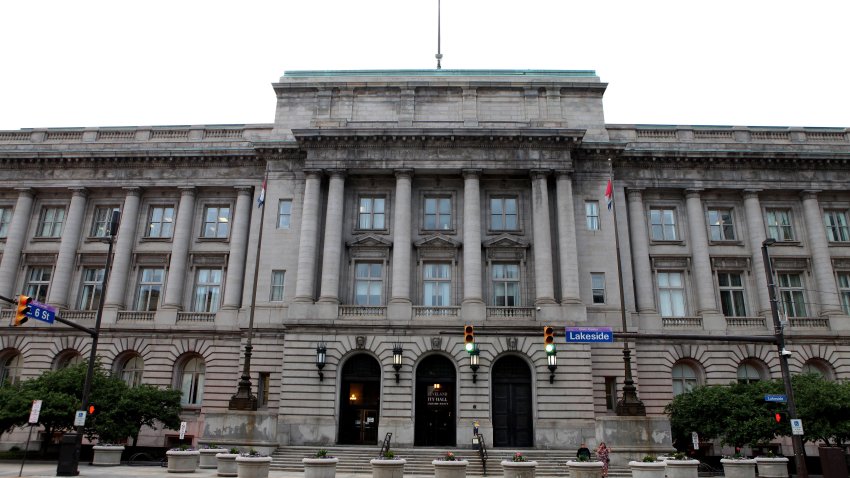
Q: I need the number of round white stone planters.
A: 15